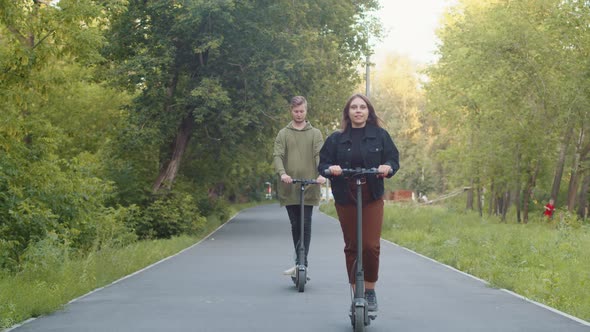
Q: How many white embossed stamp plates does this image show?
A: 0